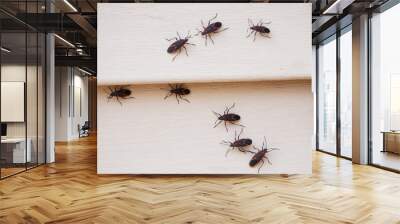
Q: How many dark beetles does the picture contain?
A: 8